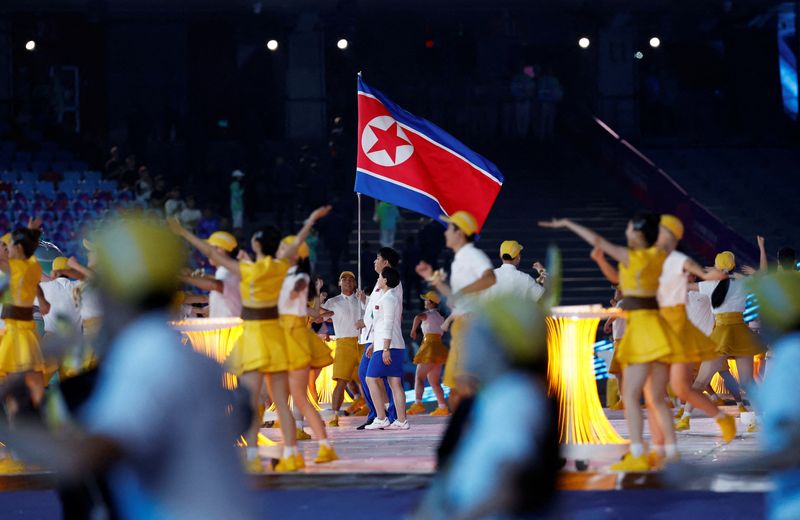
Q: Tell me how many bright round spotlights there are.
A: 5